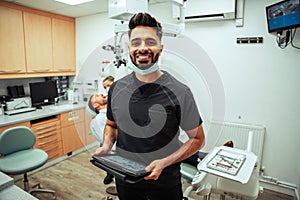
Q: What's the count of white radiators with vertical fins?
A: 1